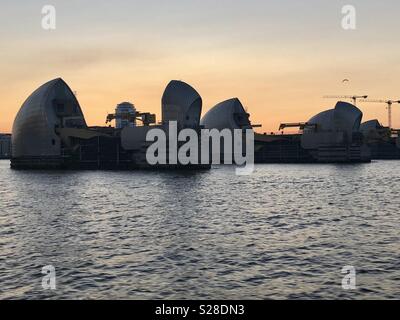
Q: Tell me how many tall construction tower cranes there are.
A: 2